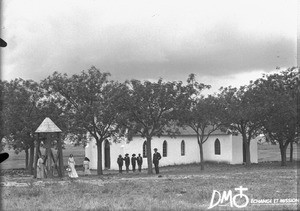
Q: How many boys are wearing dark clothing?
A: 4